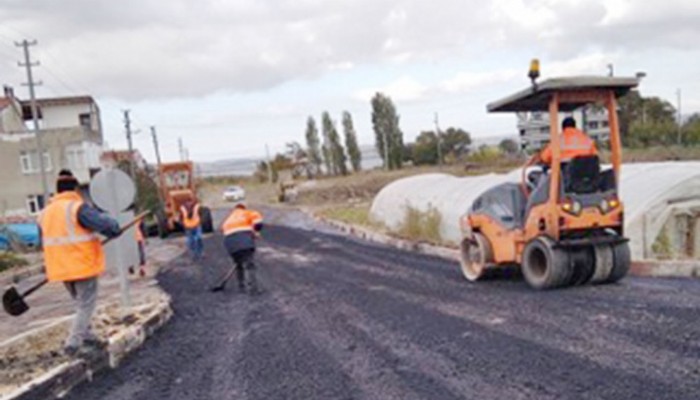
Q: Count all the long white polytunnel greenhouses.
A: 2